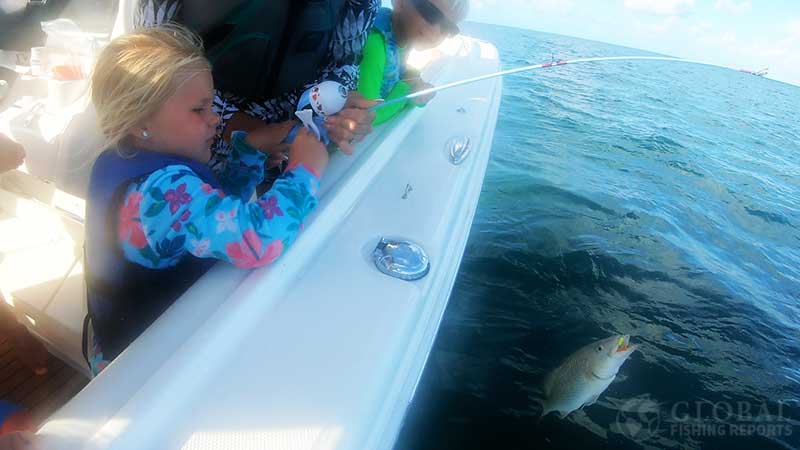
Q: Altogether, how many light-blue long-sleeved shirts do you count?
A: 1